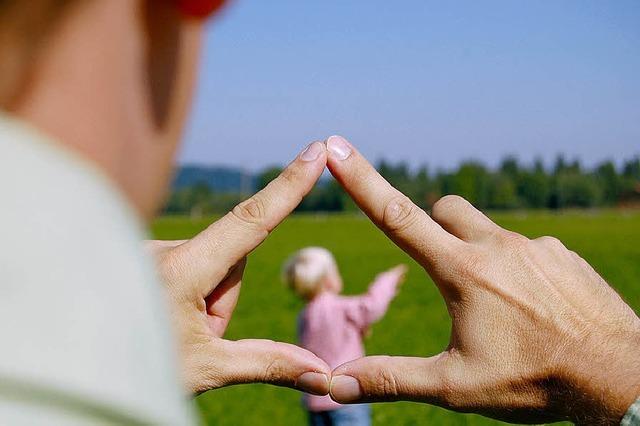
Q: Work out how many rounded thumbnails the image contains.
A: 2